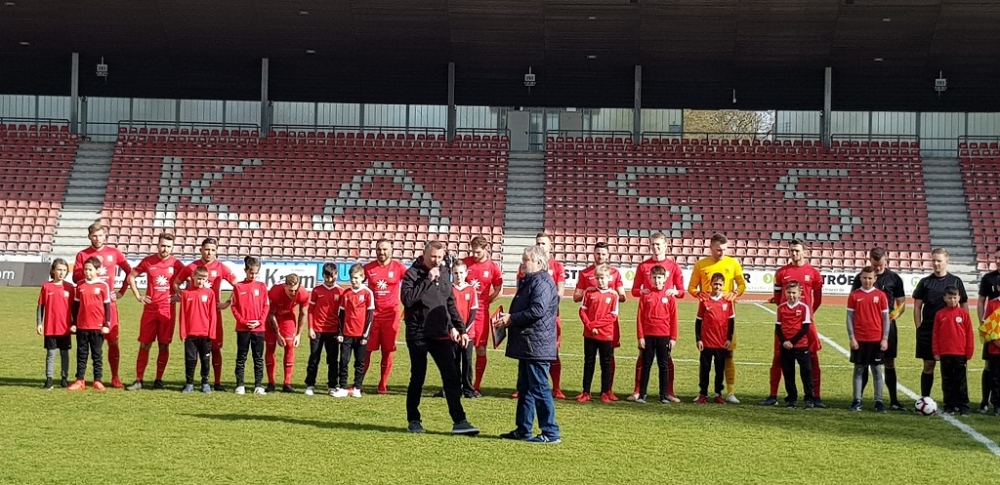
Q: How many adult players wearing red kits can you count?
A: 10